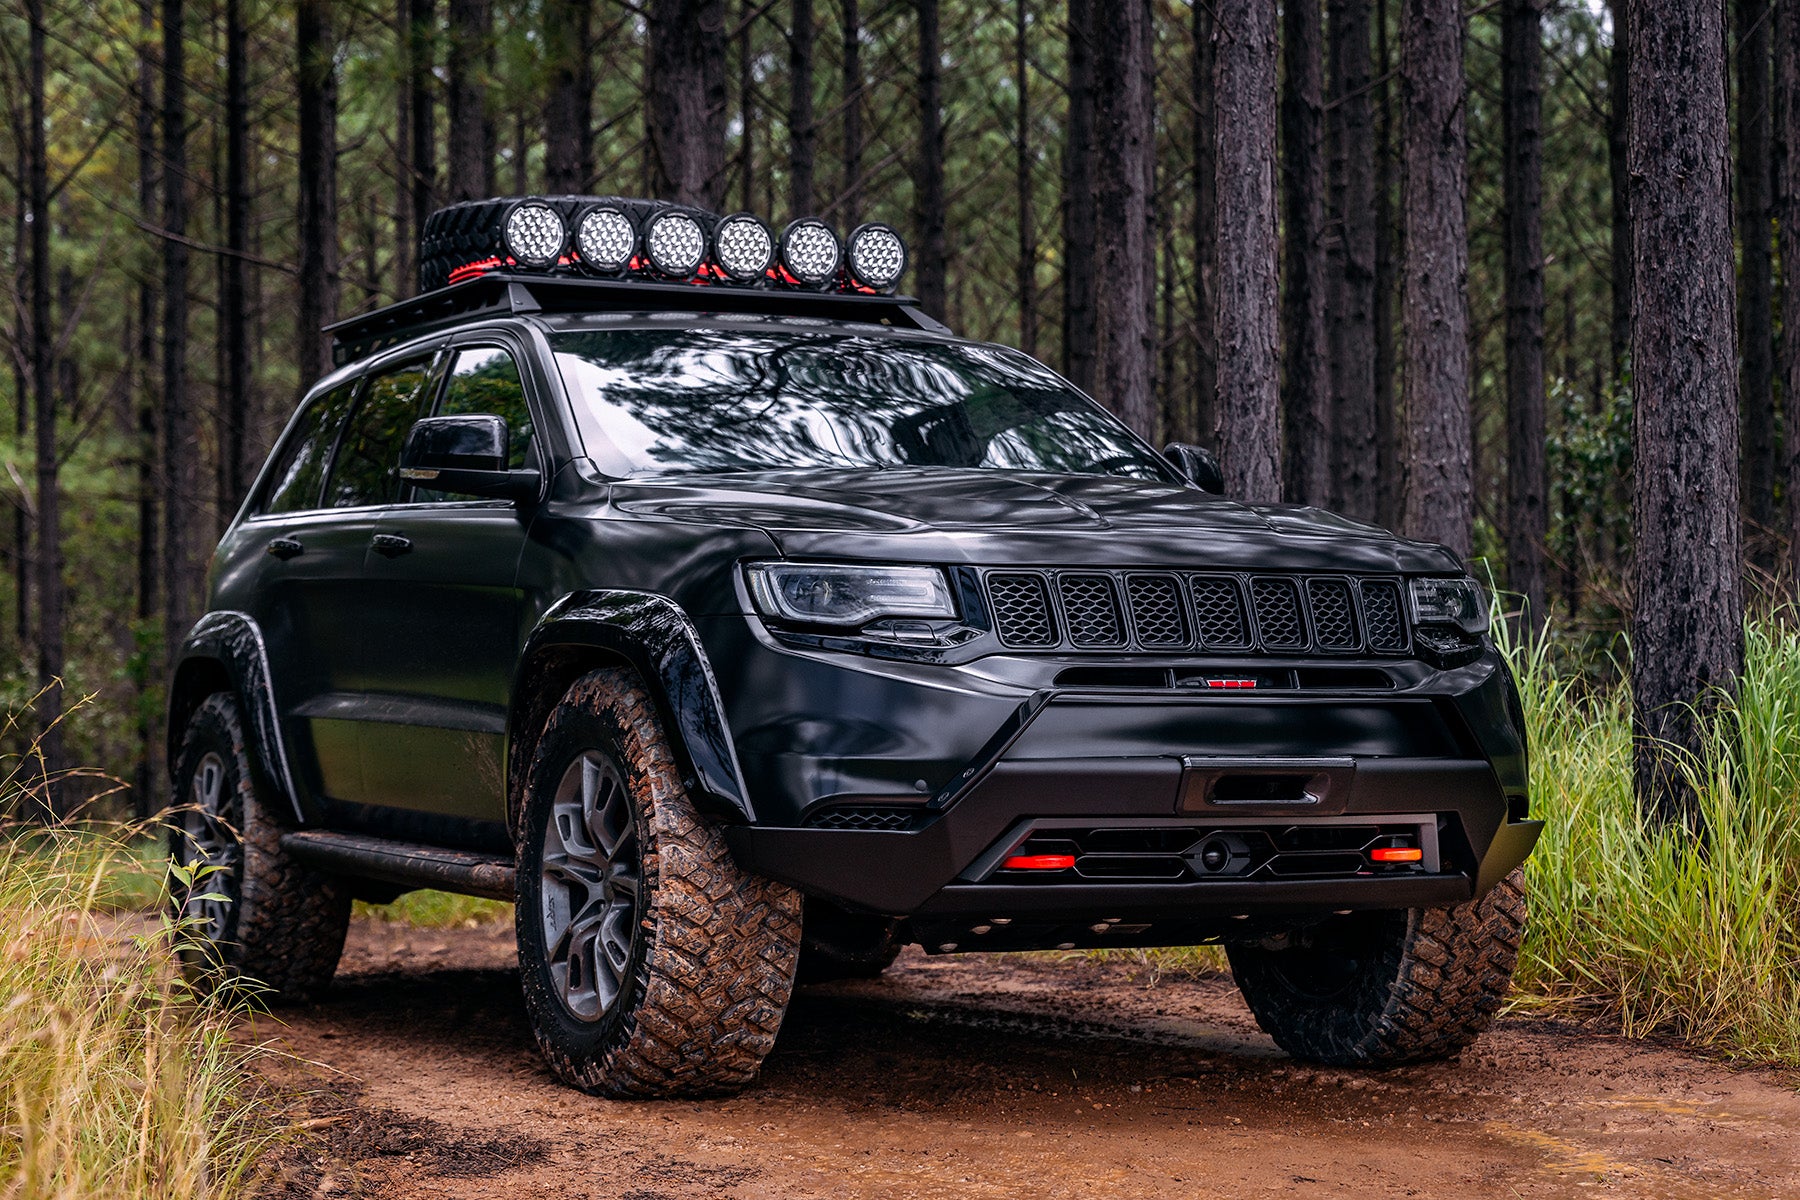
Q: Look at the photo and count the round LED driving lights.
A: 6